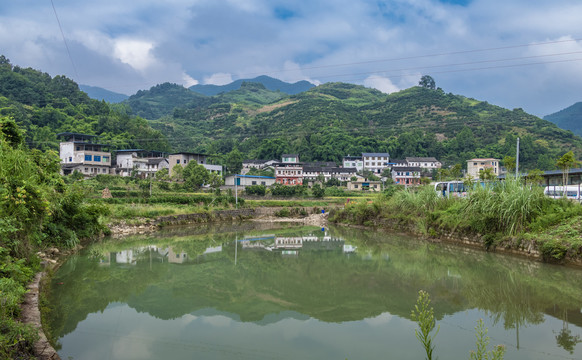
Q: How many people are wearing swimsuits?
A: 0